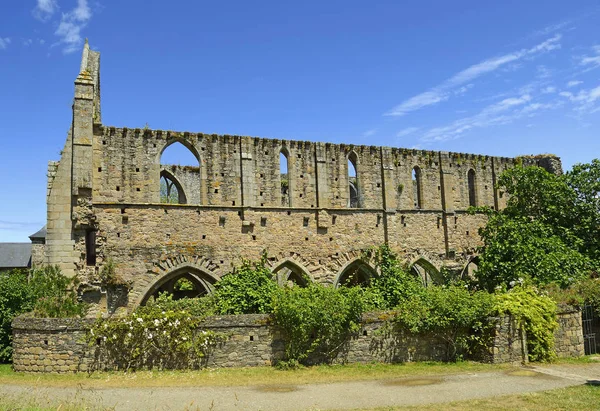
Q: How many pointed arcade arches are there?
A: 5